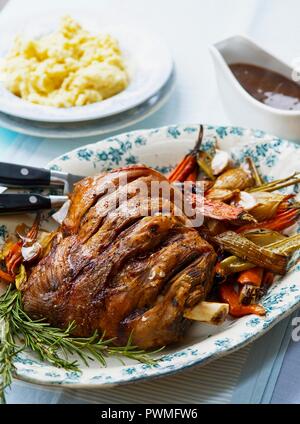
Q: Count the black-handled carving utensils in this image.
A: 2